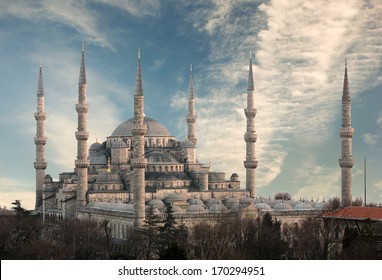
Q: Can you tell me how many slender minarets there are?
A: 6